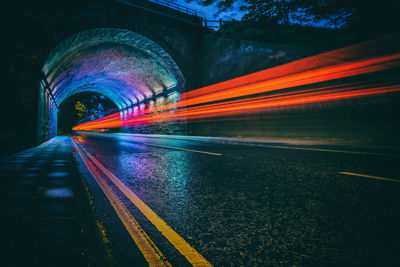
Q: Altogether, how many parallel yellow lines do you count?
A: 2